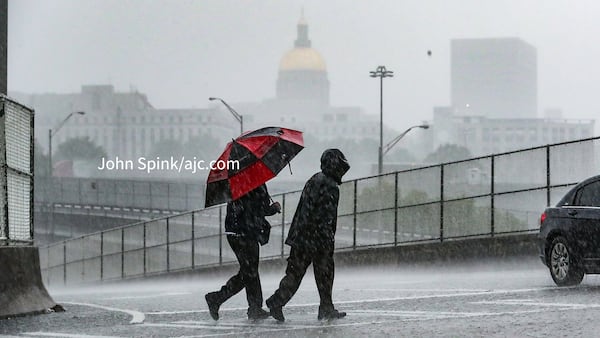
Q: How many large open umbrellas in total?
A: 1